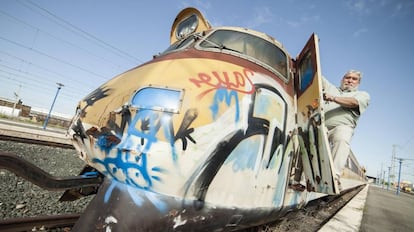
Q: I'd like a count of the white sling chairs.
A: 0